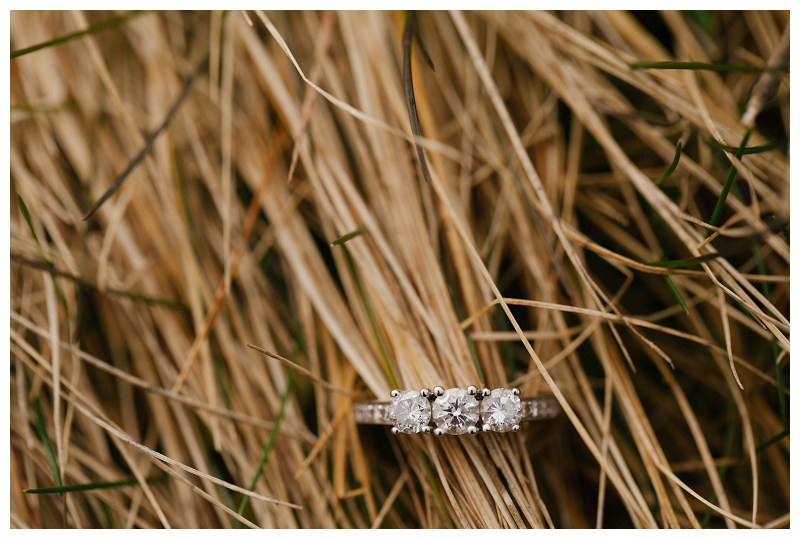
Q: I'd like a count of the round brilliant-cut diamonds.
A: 3